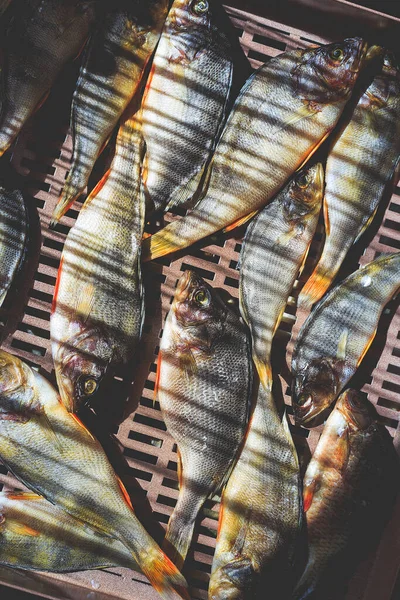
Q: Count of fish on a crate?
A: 14